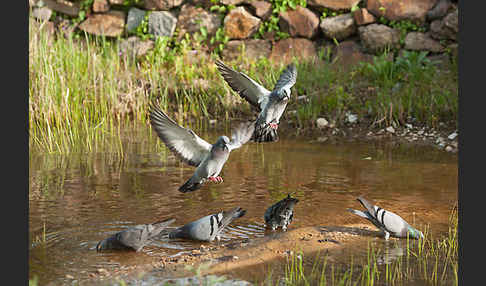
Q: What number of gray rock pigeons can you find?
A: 6